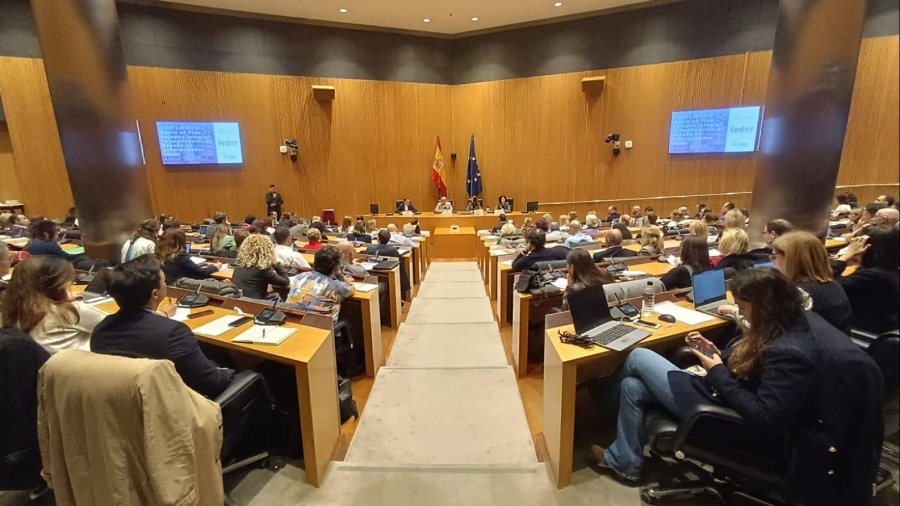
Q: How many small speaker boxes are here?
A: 2